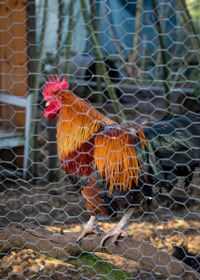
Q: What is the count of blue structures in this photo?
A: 1